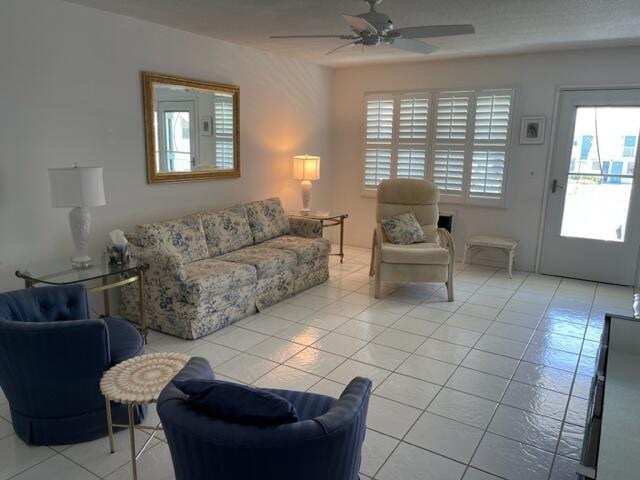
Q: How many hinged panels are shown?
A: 4